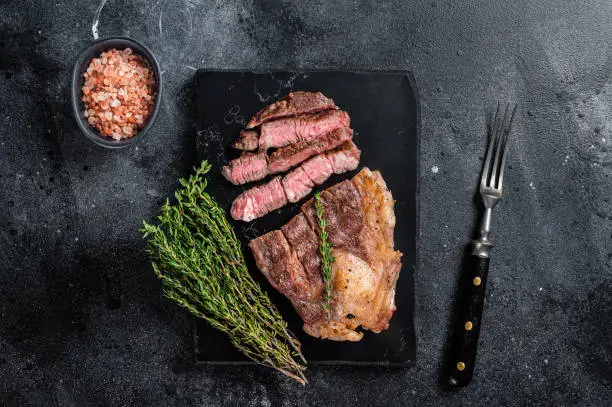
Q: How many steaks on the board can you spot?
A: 1